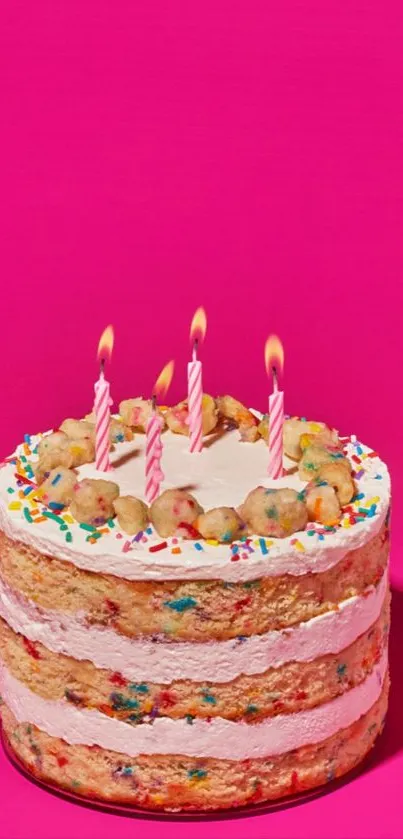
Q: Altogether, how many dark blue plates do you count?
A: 0